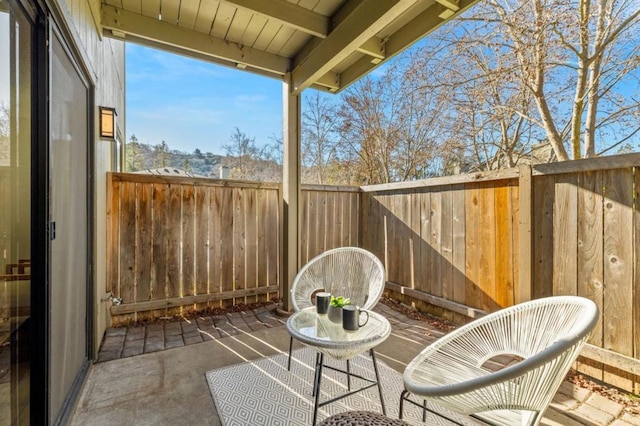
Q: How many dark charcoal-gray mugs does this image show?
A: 2